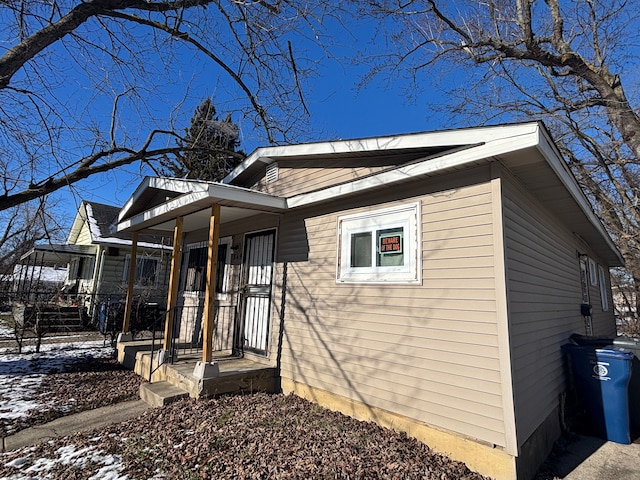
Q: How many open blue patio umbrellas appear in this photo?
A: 0